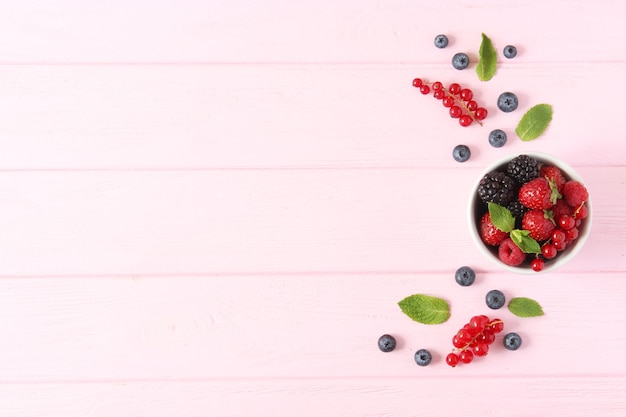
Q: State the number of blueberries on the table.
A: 11